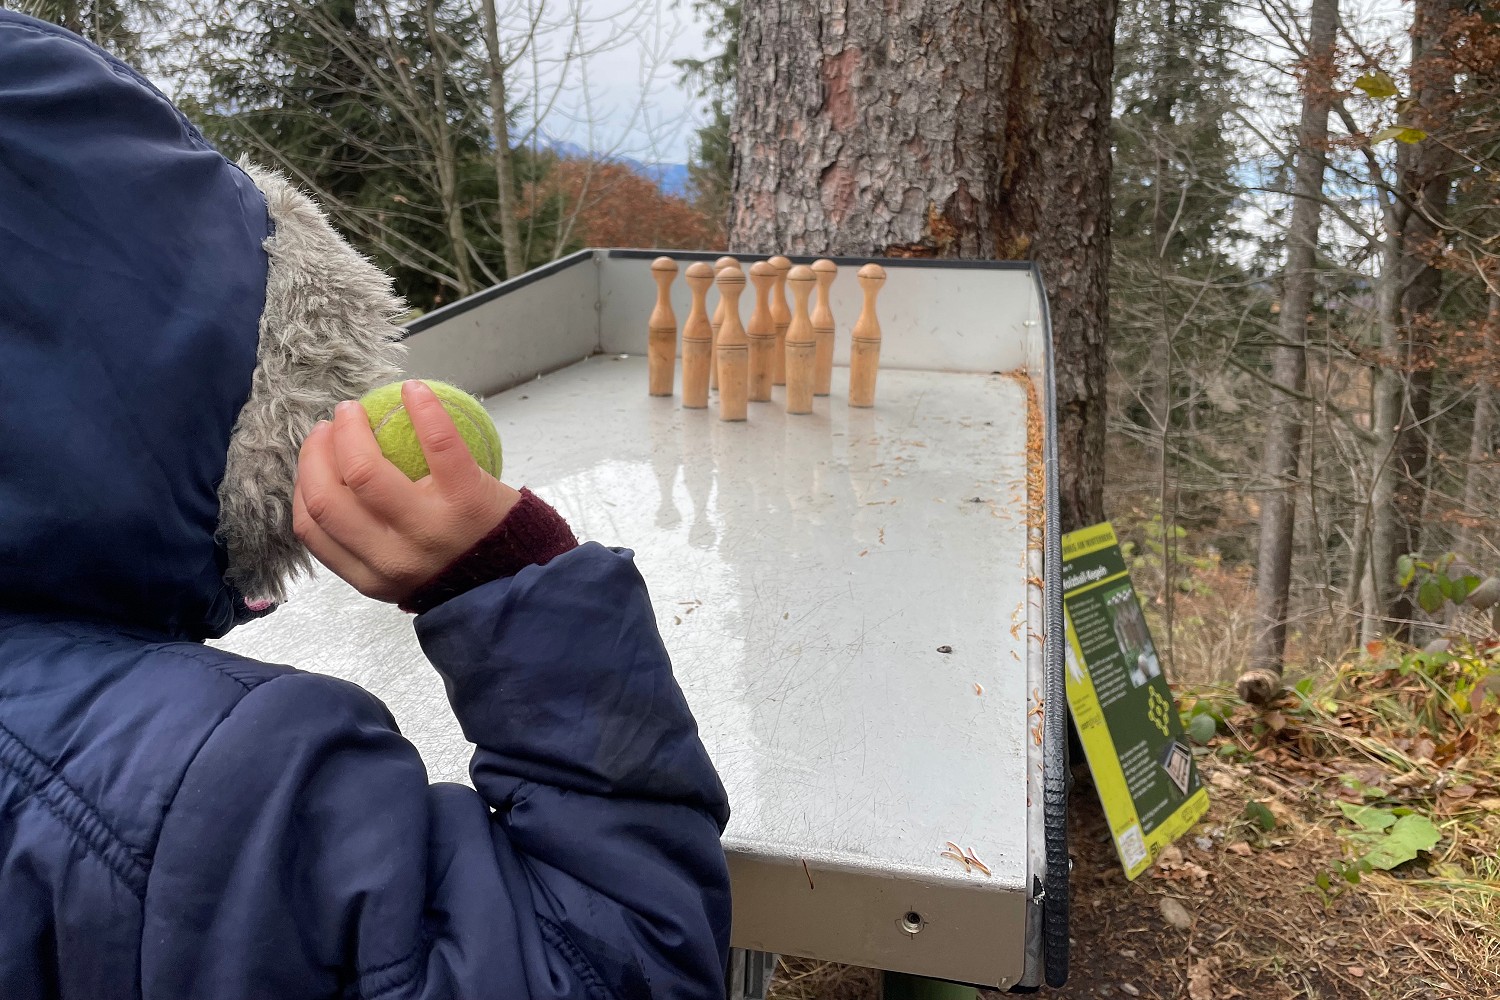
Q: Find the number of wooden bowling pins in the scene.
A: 9